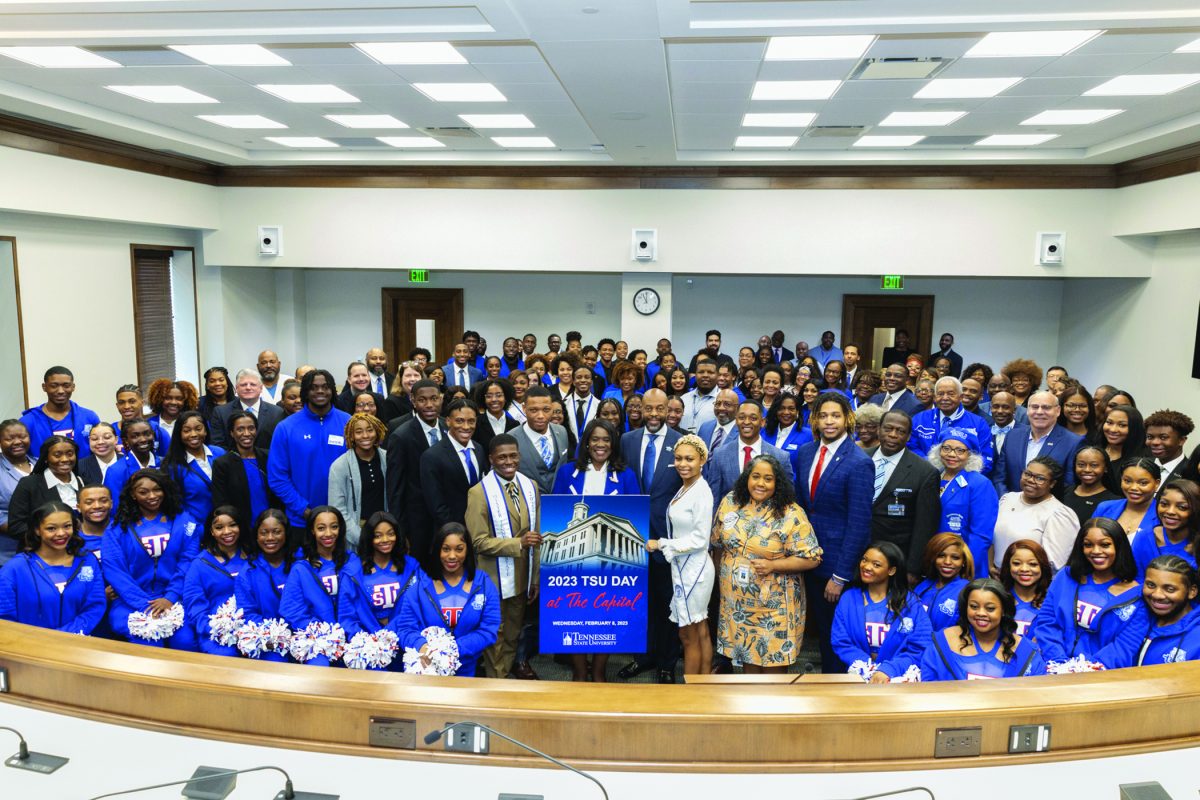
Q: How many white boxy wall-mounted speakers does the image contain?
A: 3